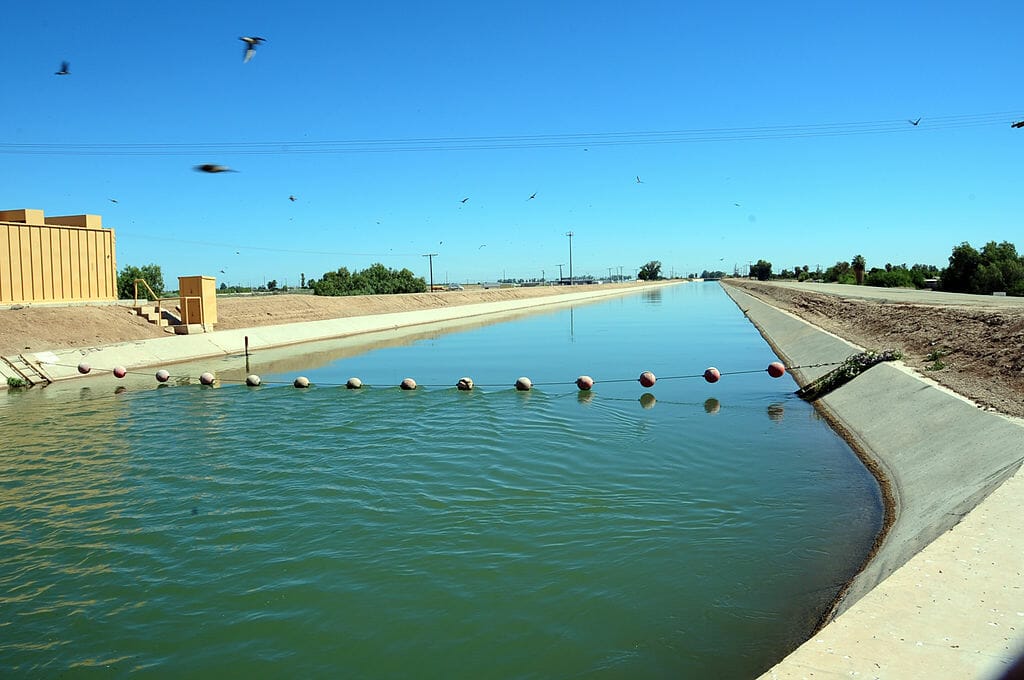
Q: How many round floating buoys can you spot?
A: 14